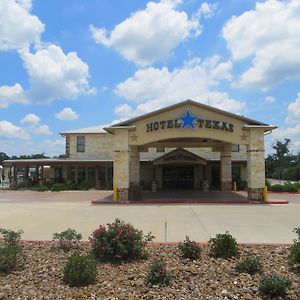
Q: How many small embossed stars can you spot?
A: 2